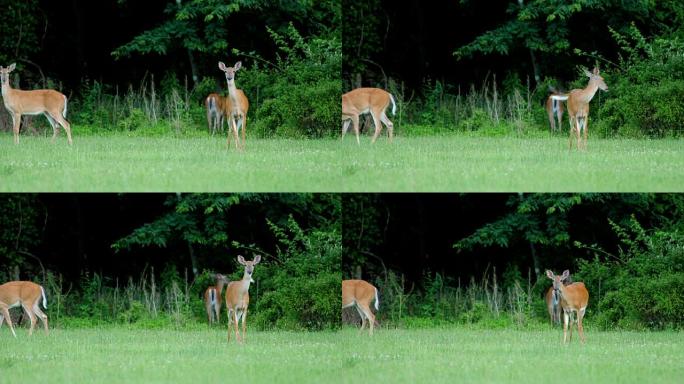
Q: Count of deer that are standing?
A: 12